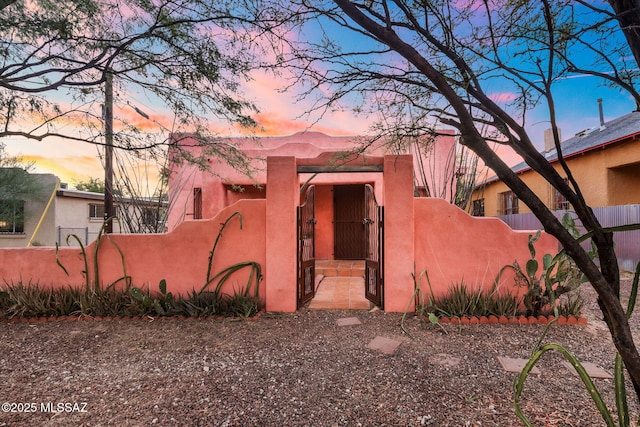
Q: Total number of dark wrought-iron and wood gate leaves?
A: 2